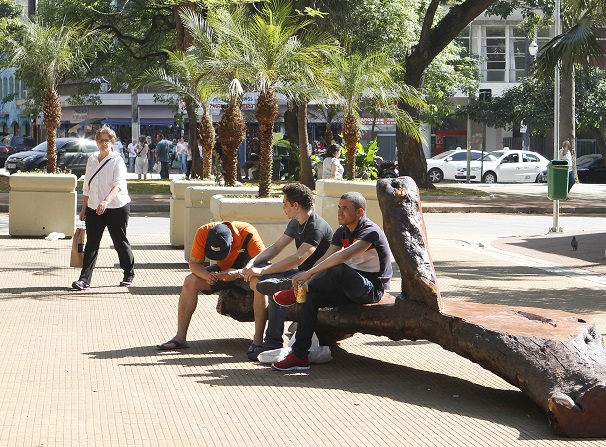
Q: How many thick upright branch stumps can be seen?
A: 1